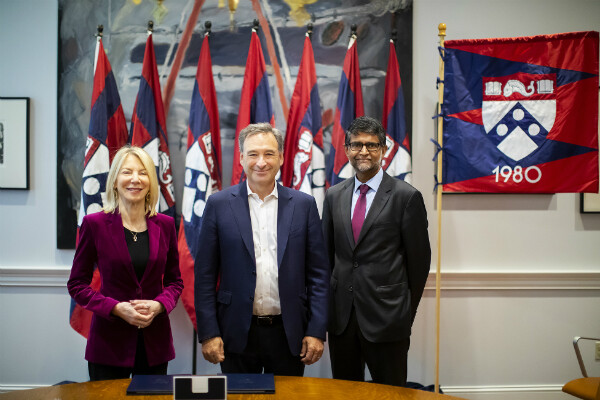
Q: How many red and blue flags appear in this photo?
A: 8